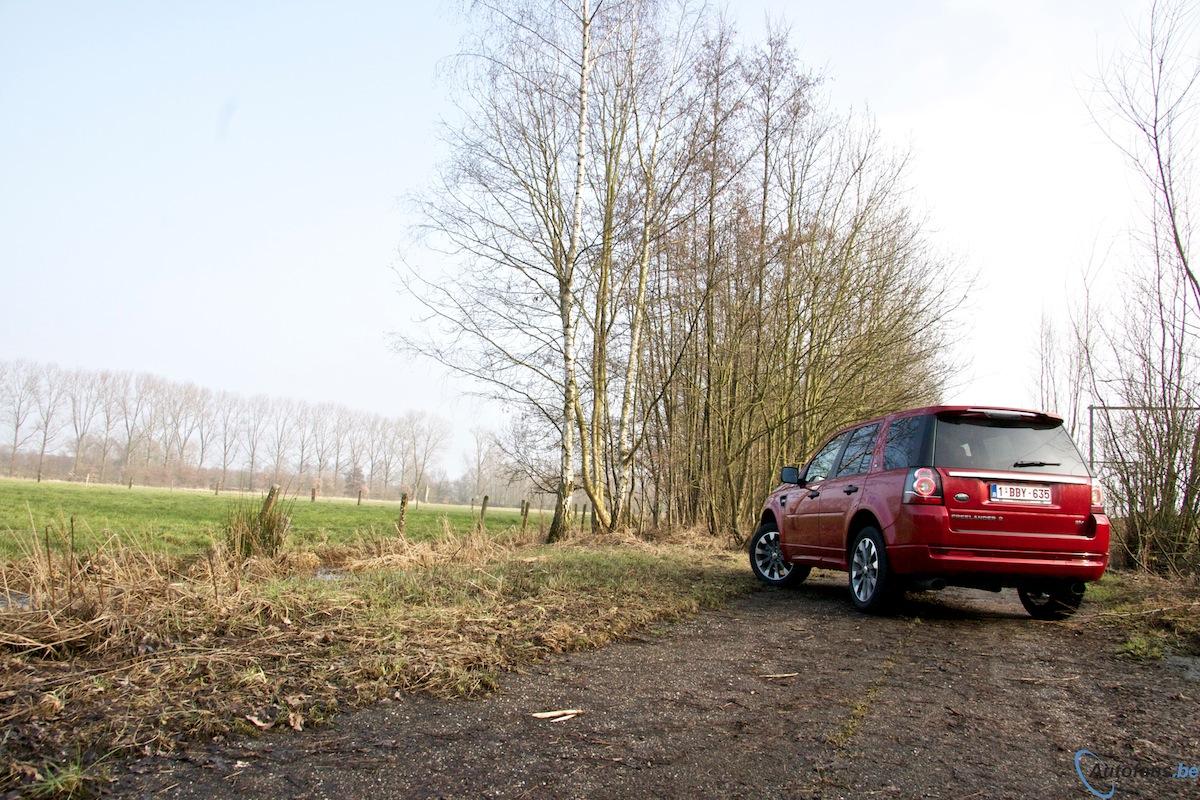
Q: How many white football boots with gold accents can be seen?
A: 0